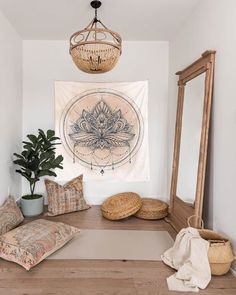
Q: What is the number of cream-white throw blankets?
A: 1